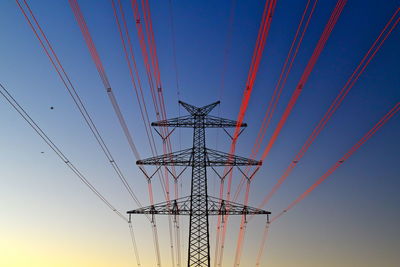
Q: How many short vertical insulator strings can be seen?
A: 6